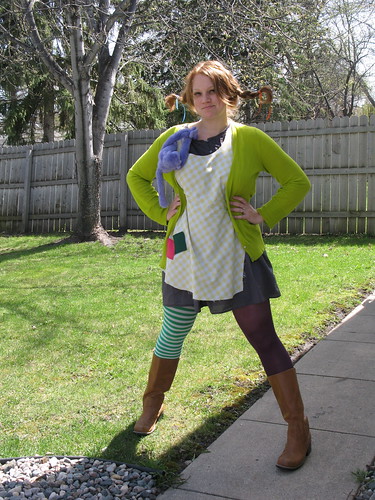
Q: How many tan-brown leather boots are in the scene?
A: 2